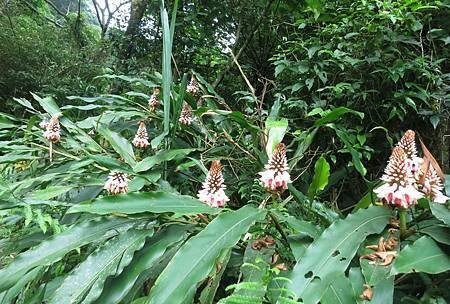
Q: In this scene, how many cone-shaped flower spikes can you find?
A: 11